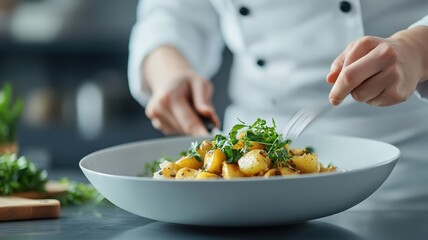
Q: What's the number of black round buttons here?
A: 3